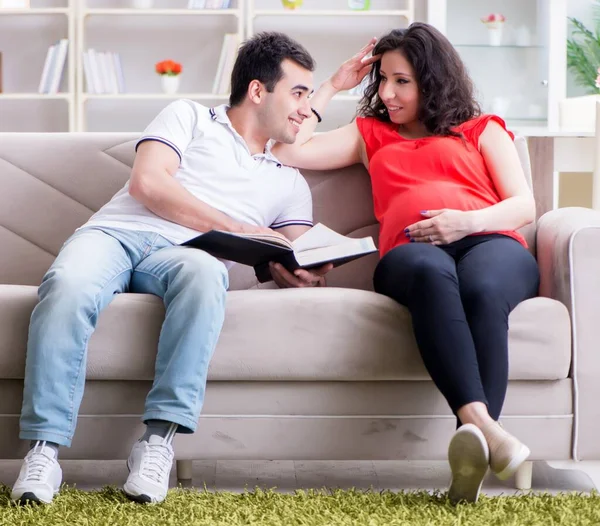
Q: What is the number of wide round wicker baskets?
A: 0